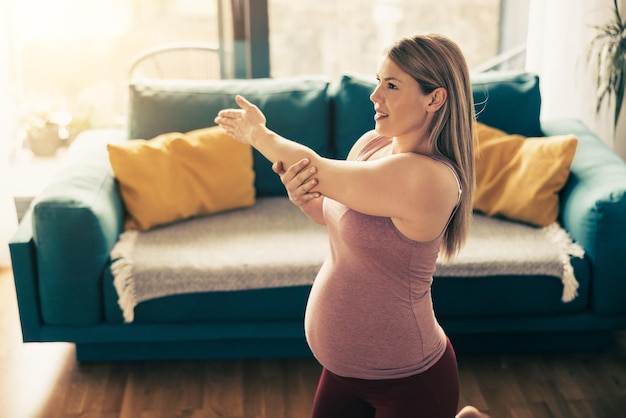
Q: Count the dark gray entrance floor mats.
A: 0